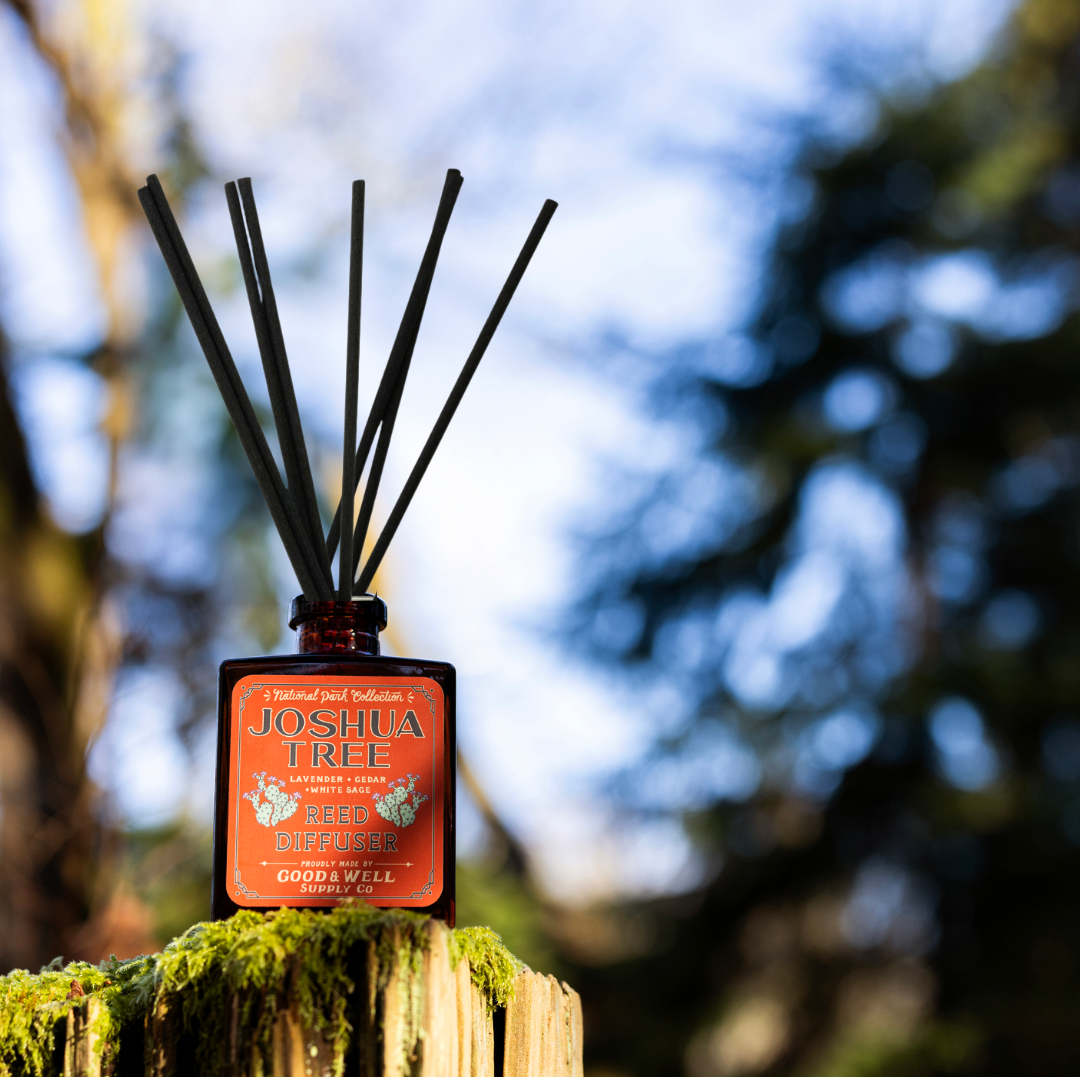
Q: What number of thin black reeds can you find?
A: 8